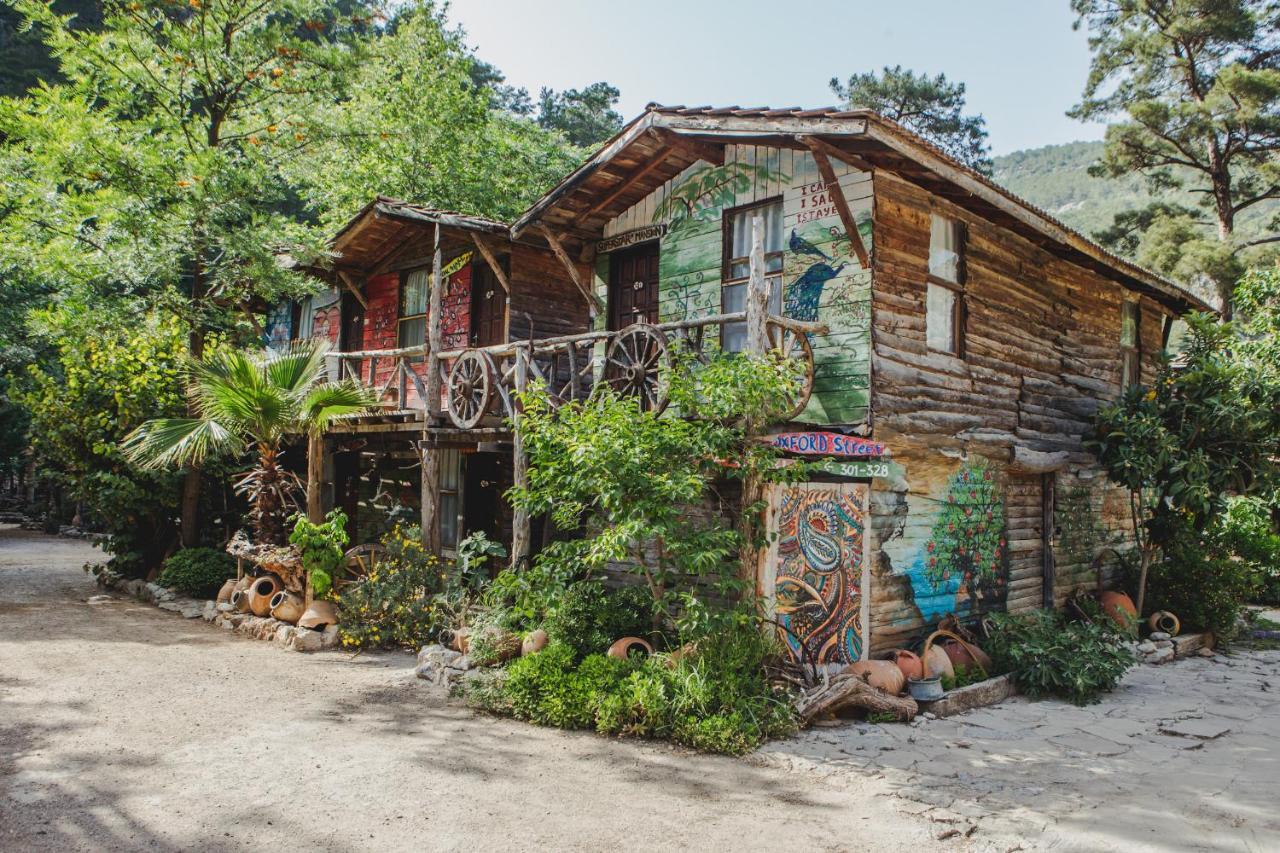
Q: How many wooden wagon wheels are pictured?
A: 4